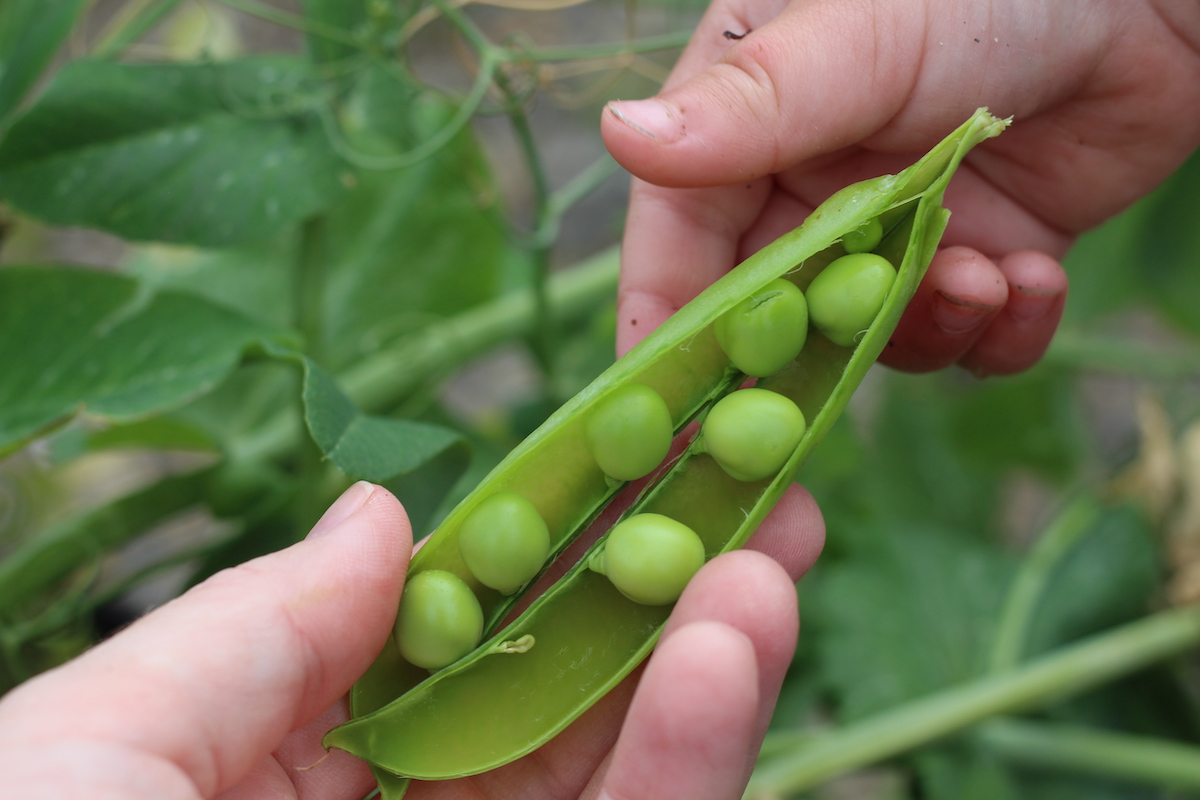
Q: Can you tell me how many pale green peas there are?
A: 8